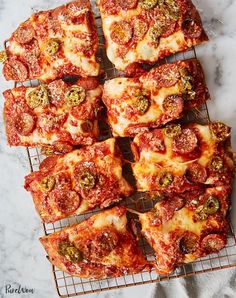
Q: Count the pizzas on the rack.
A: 8